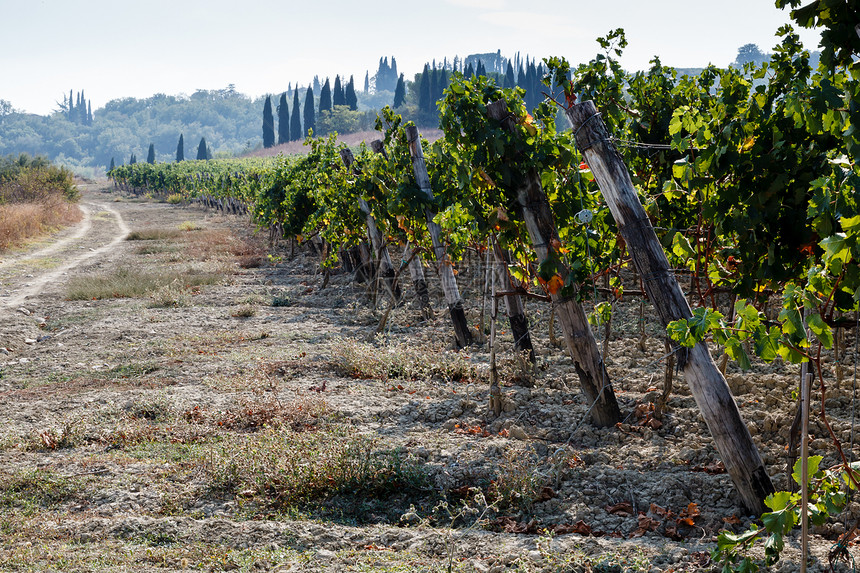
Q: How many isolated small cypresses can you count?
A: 5